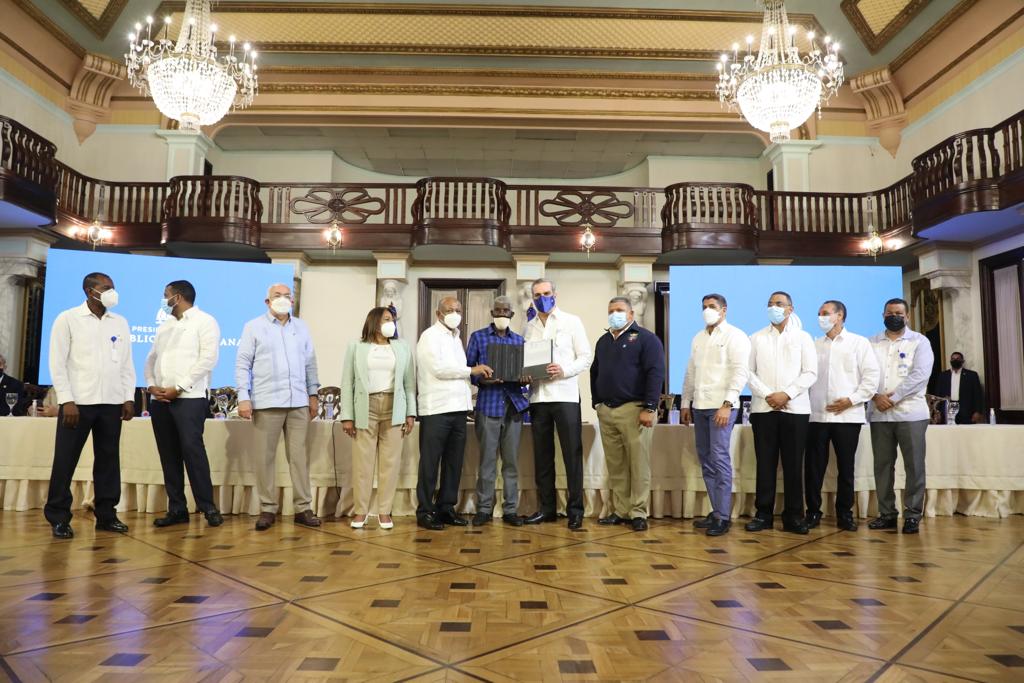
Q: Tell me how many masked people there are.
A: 13